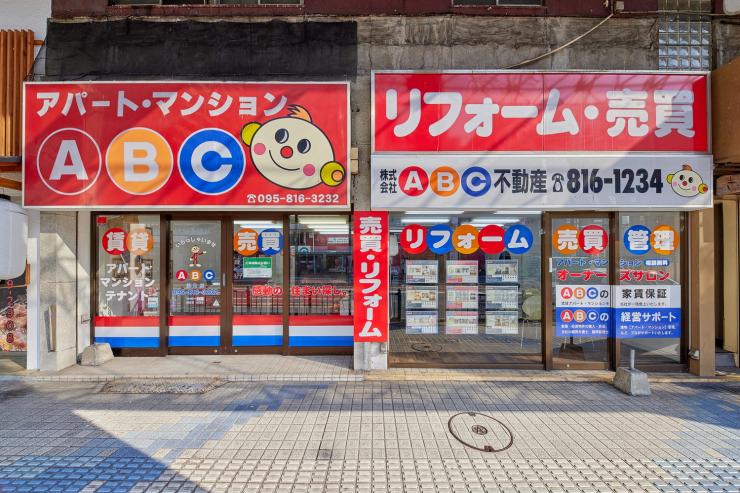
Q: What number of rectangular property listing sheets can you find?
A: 9